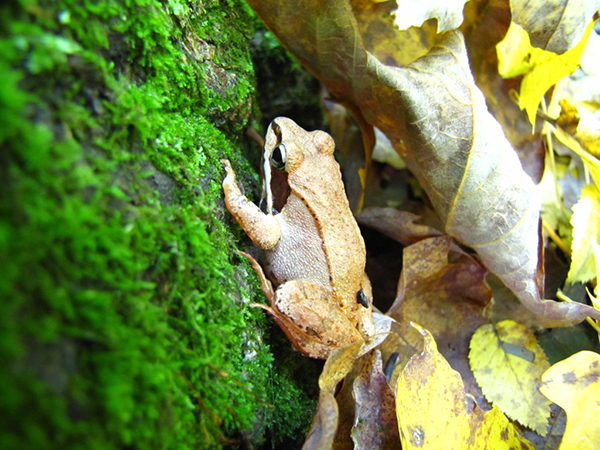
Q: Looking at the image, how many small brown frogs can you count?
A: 1